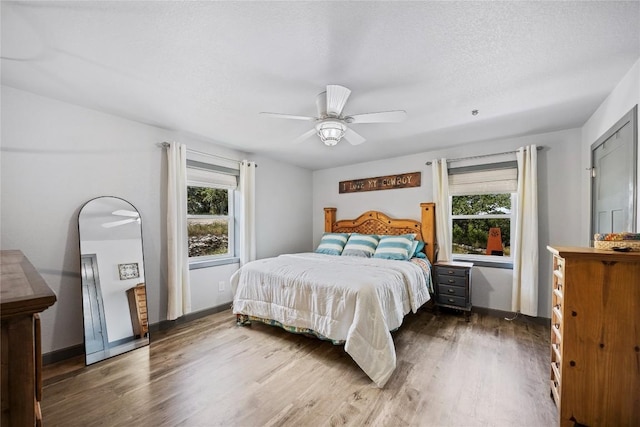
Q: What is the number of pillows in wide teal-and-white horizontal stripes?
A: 3